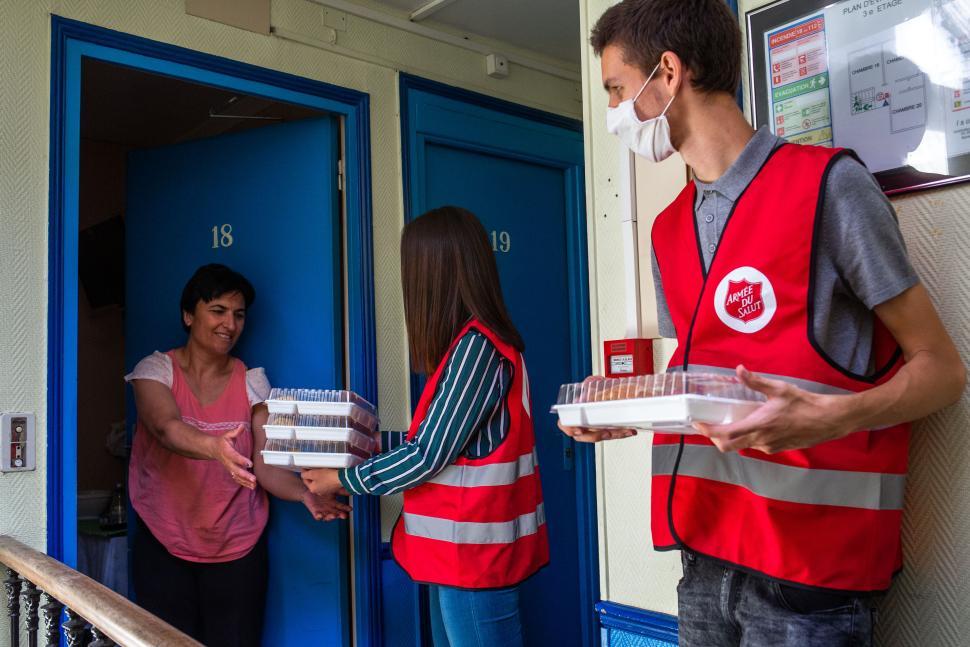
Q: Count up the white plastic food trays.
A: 4